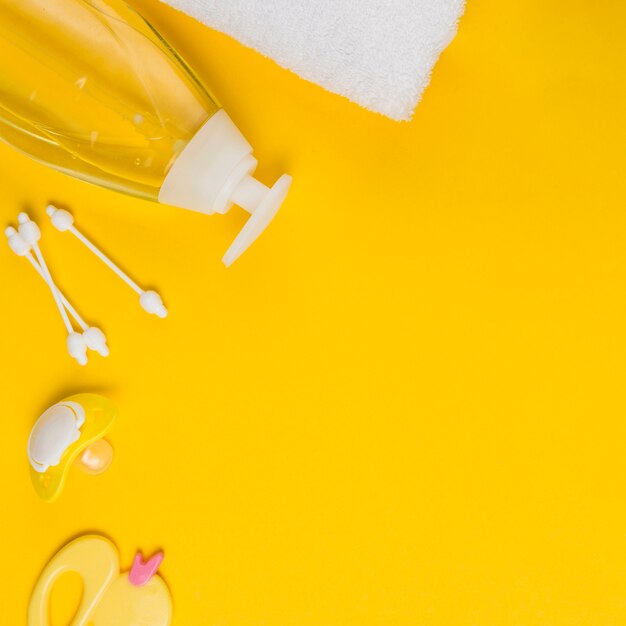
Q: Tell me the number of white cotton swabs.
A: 3